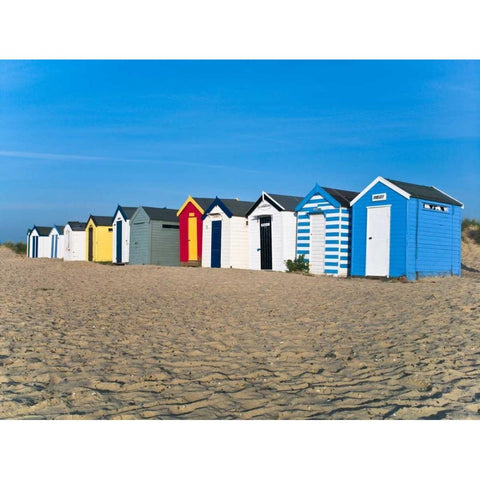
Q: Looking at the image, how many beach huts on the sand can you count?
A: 12